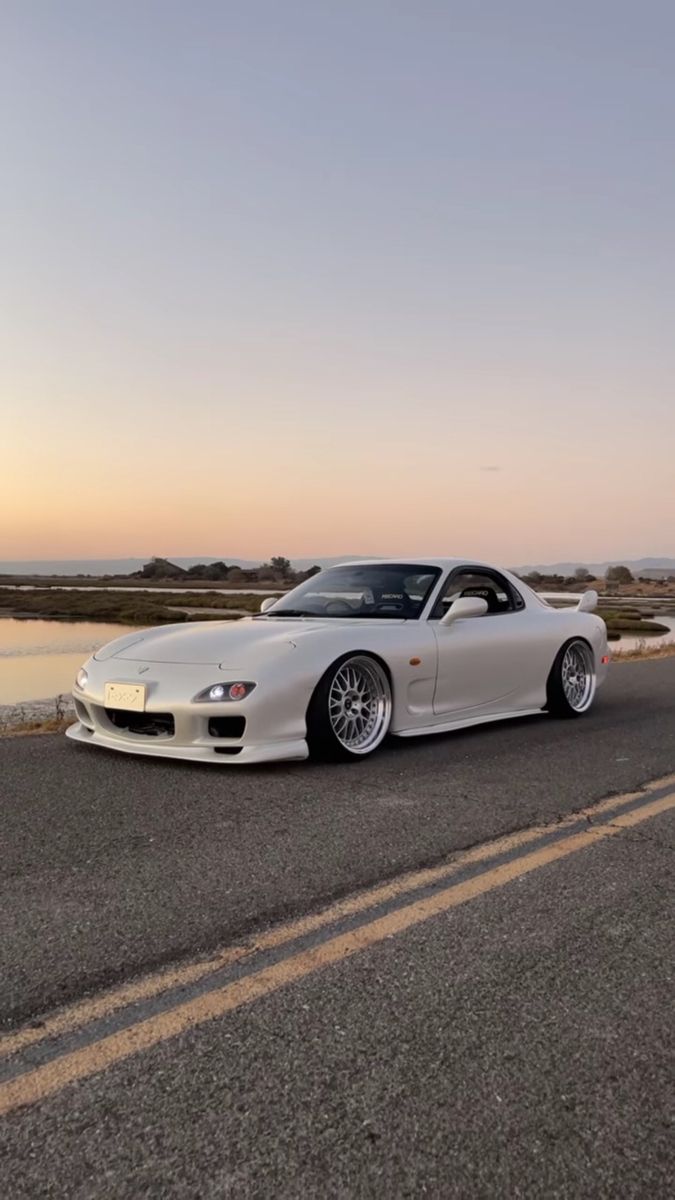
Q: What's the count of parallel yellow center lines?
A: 2